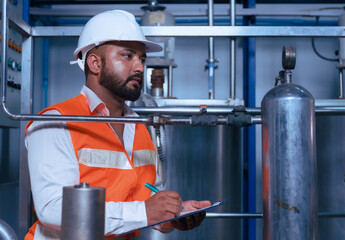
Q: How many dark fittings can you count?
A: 2